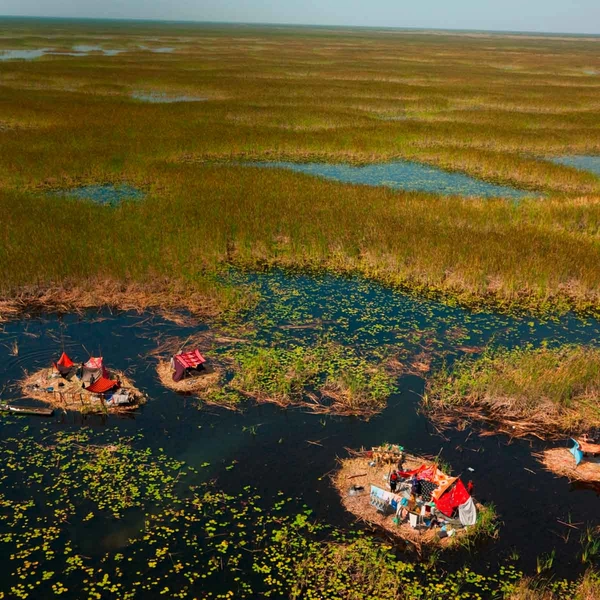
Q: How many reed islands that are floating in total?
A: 4